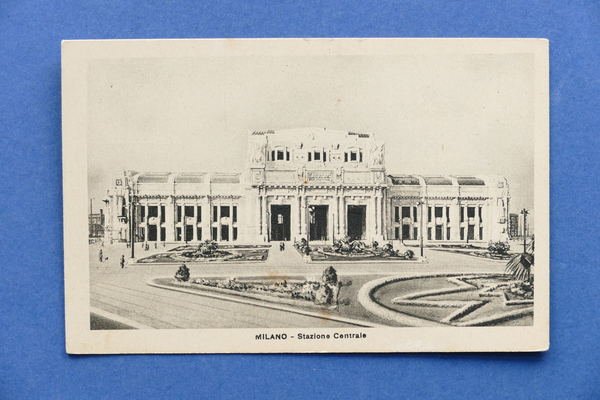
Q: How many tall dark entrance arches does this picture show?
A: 3